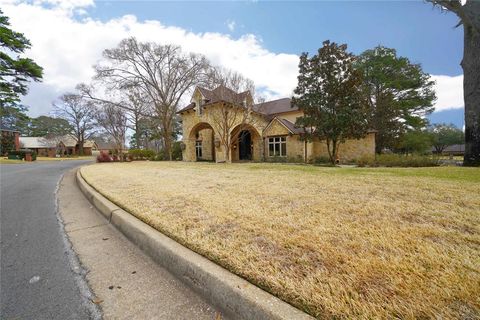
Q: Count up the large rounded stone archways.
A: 2